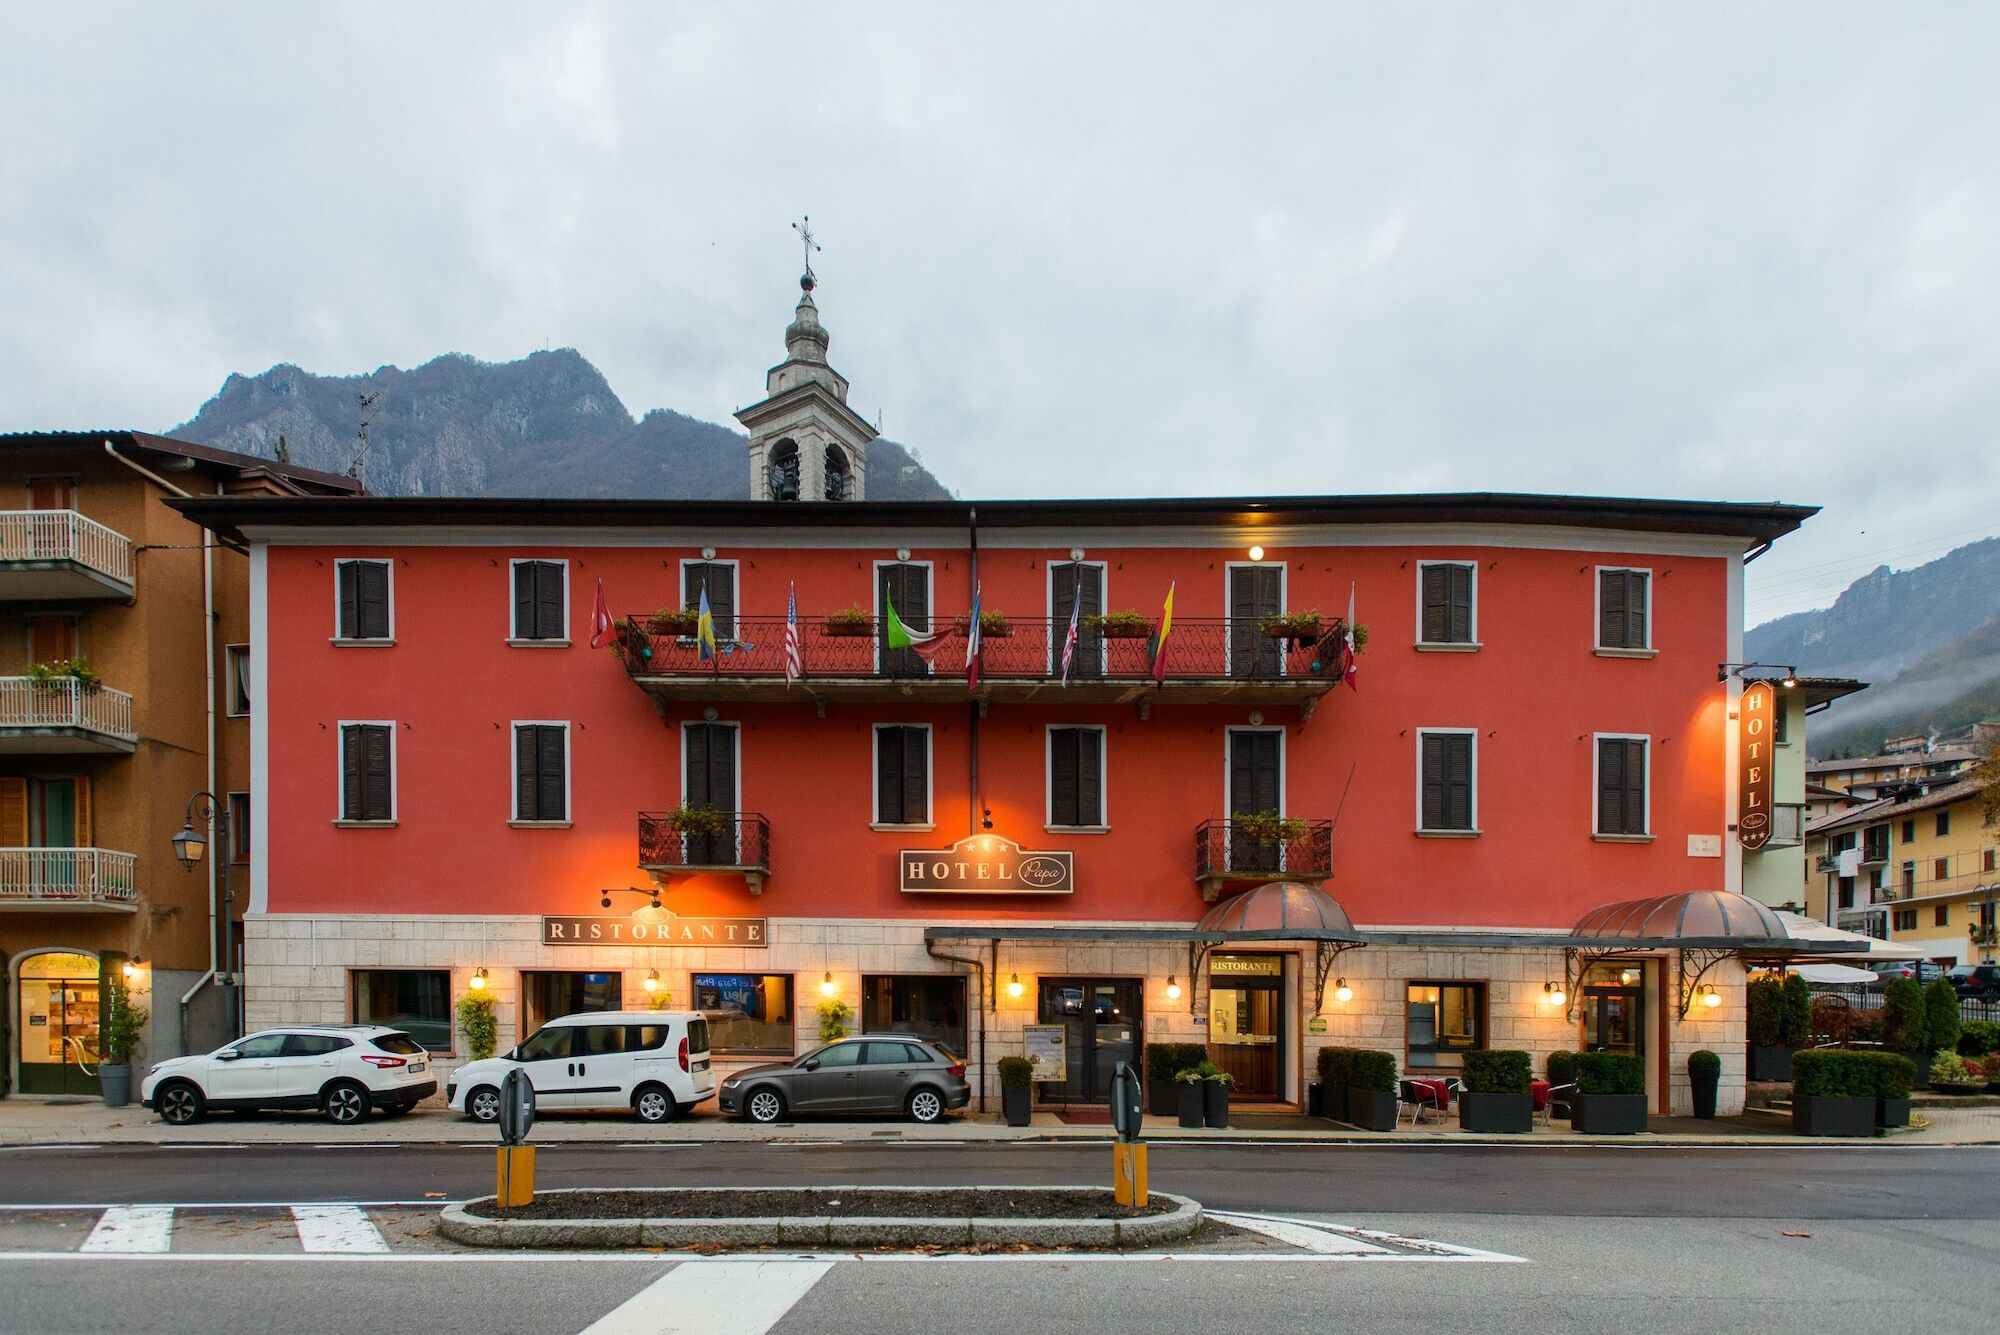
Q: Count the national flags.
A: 8